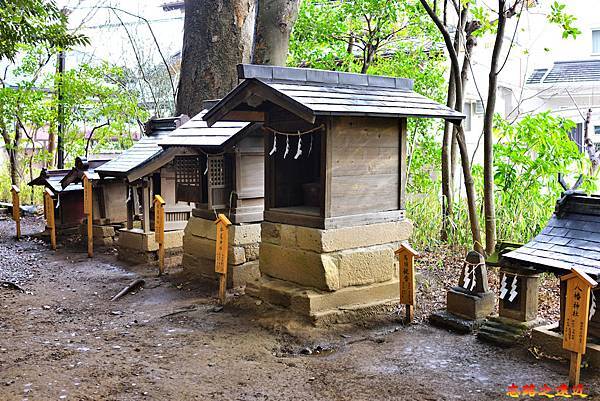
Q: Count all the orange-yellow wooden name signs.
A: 7